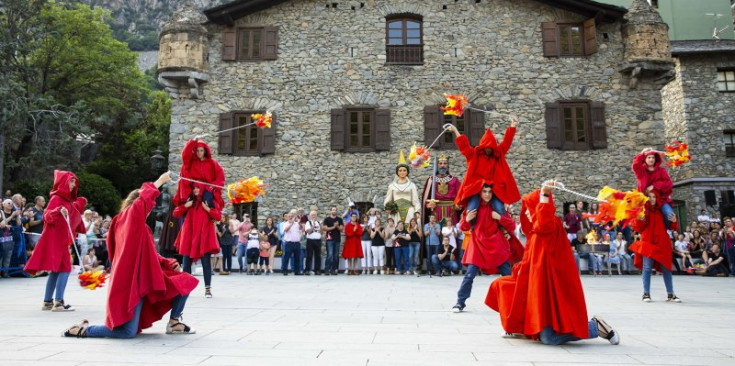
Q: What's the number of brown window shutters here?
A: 12